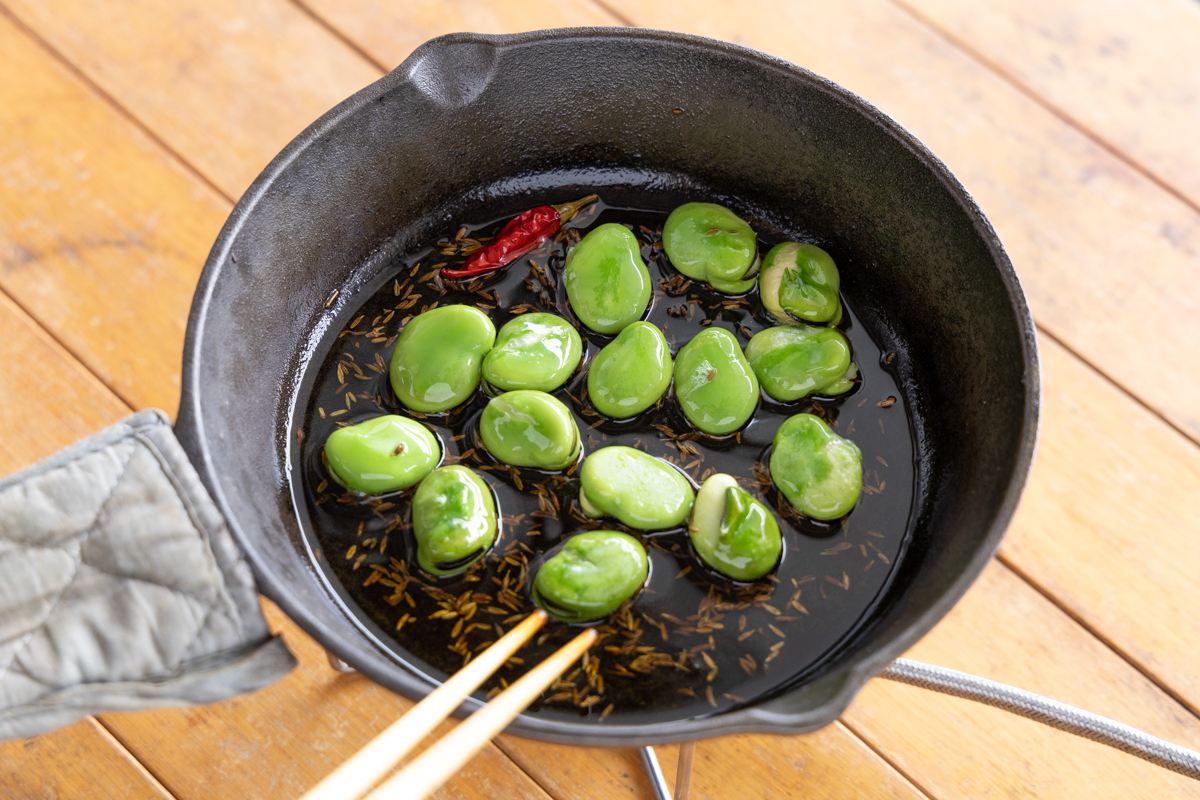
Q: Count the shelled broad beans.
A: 15